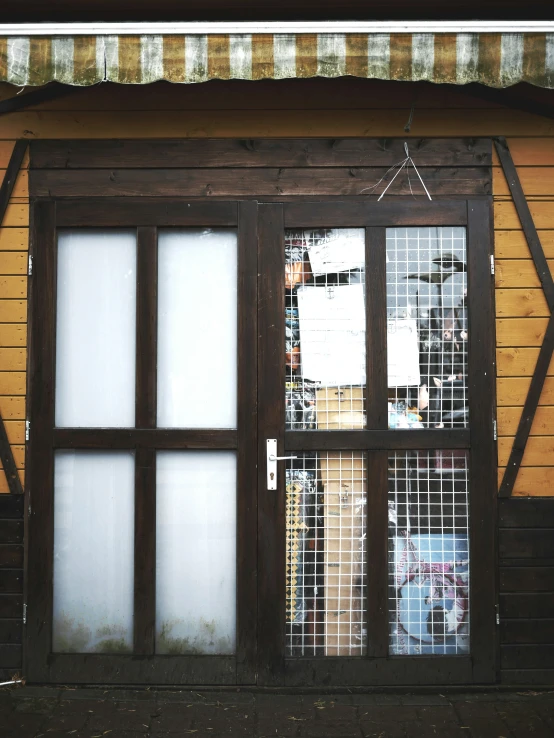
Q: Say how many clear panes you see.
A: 4